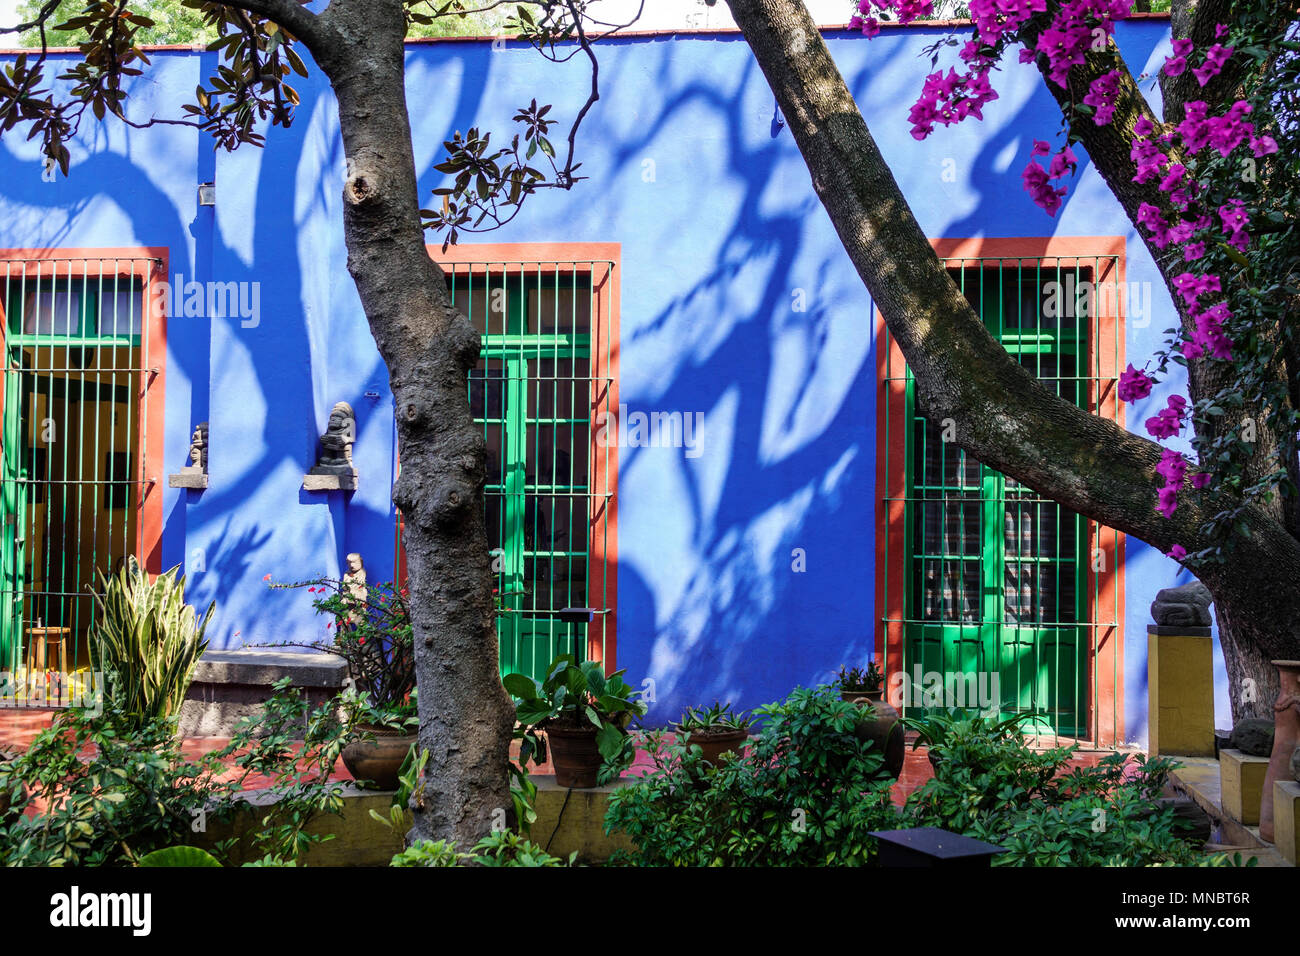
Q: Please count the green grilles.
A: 3